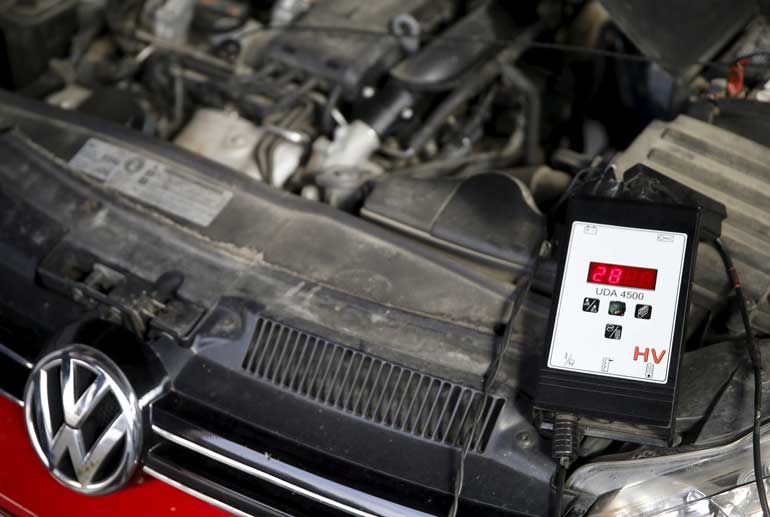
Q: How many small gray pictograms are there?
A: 5